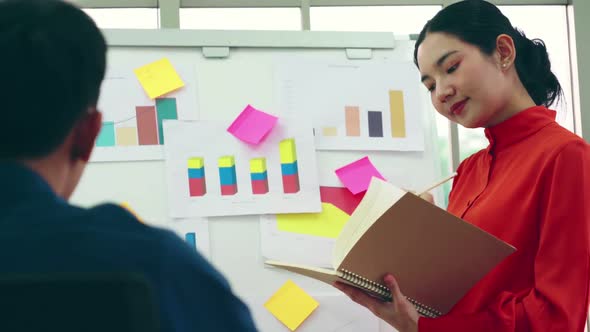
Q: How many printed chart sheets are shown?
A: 5